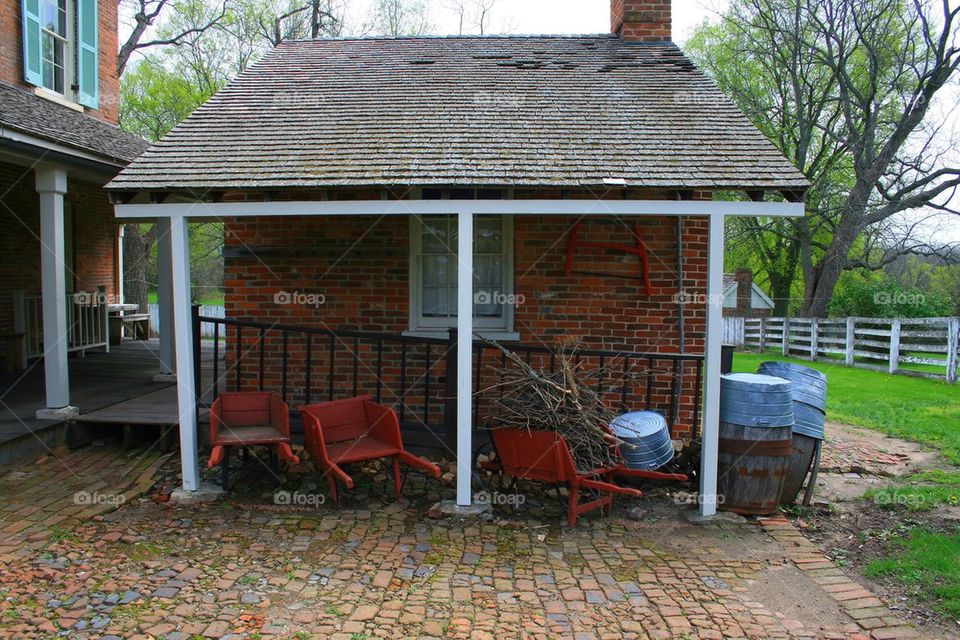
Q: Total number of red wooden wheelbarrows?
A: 3